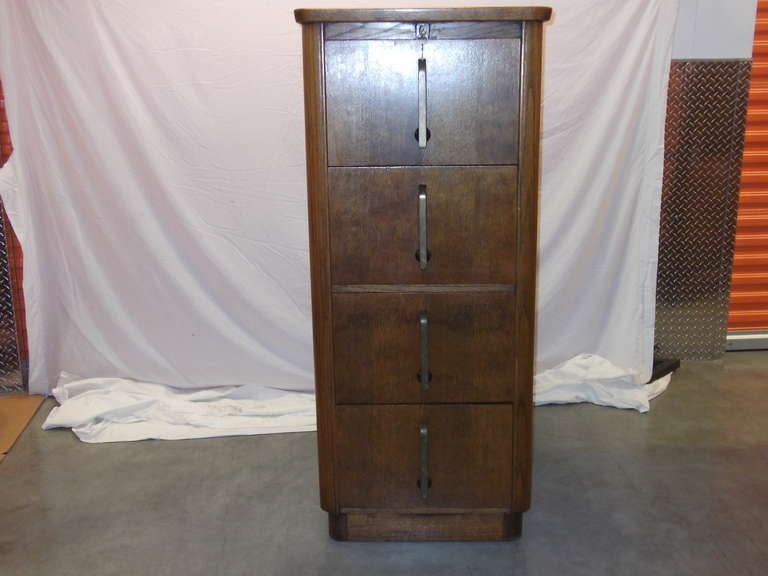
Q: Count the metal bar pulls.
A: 4